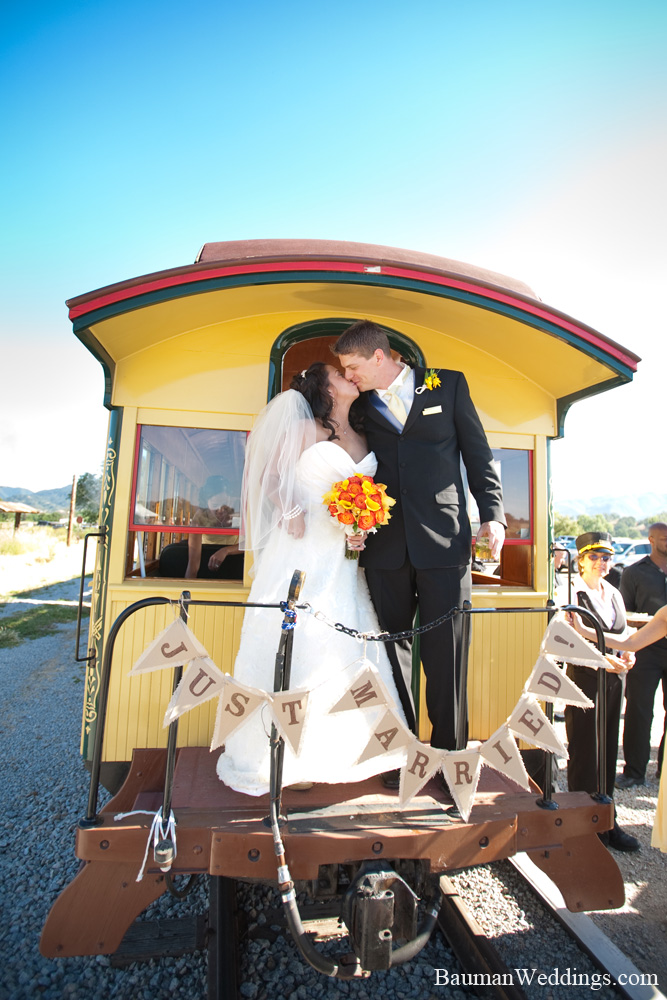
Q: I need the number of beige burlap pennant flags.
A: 12